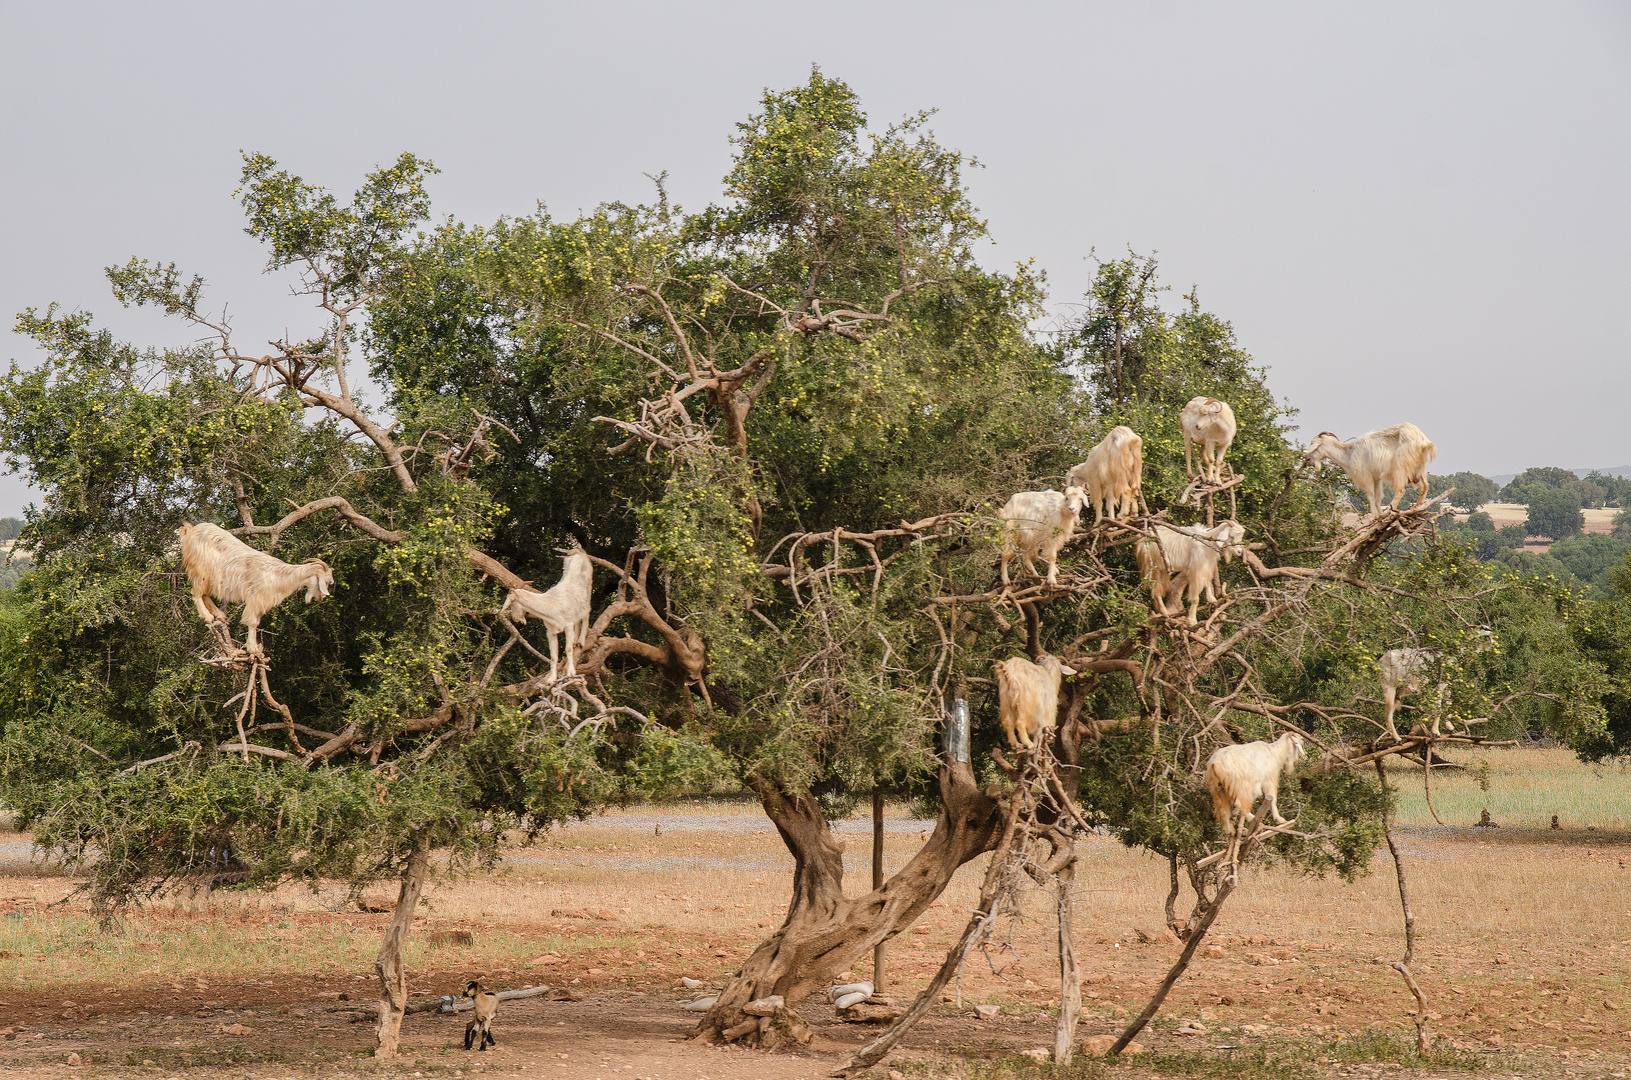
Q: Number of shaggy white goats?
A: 10